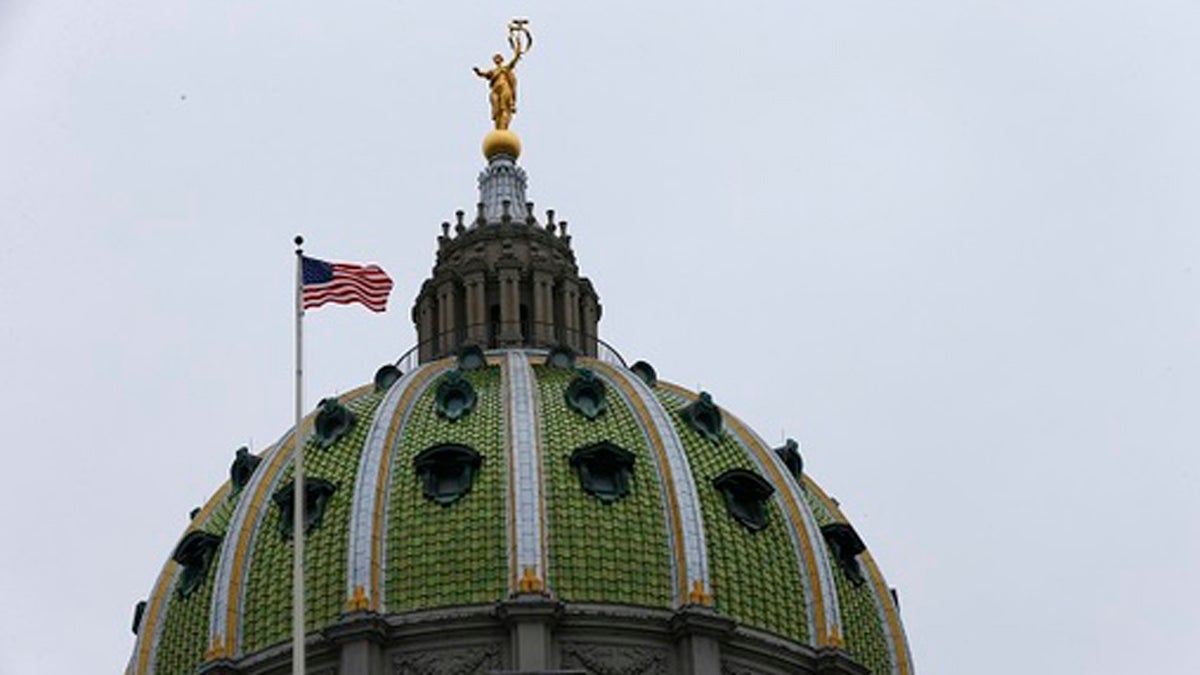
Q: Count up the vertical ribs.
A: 7